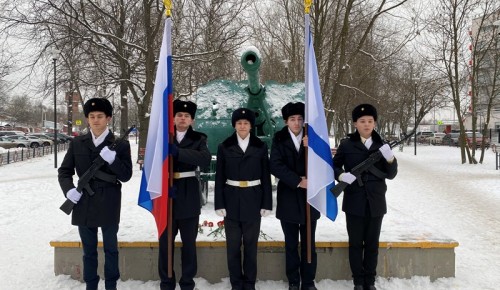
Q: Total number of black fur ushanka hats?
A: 5